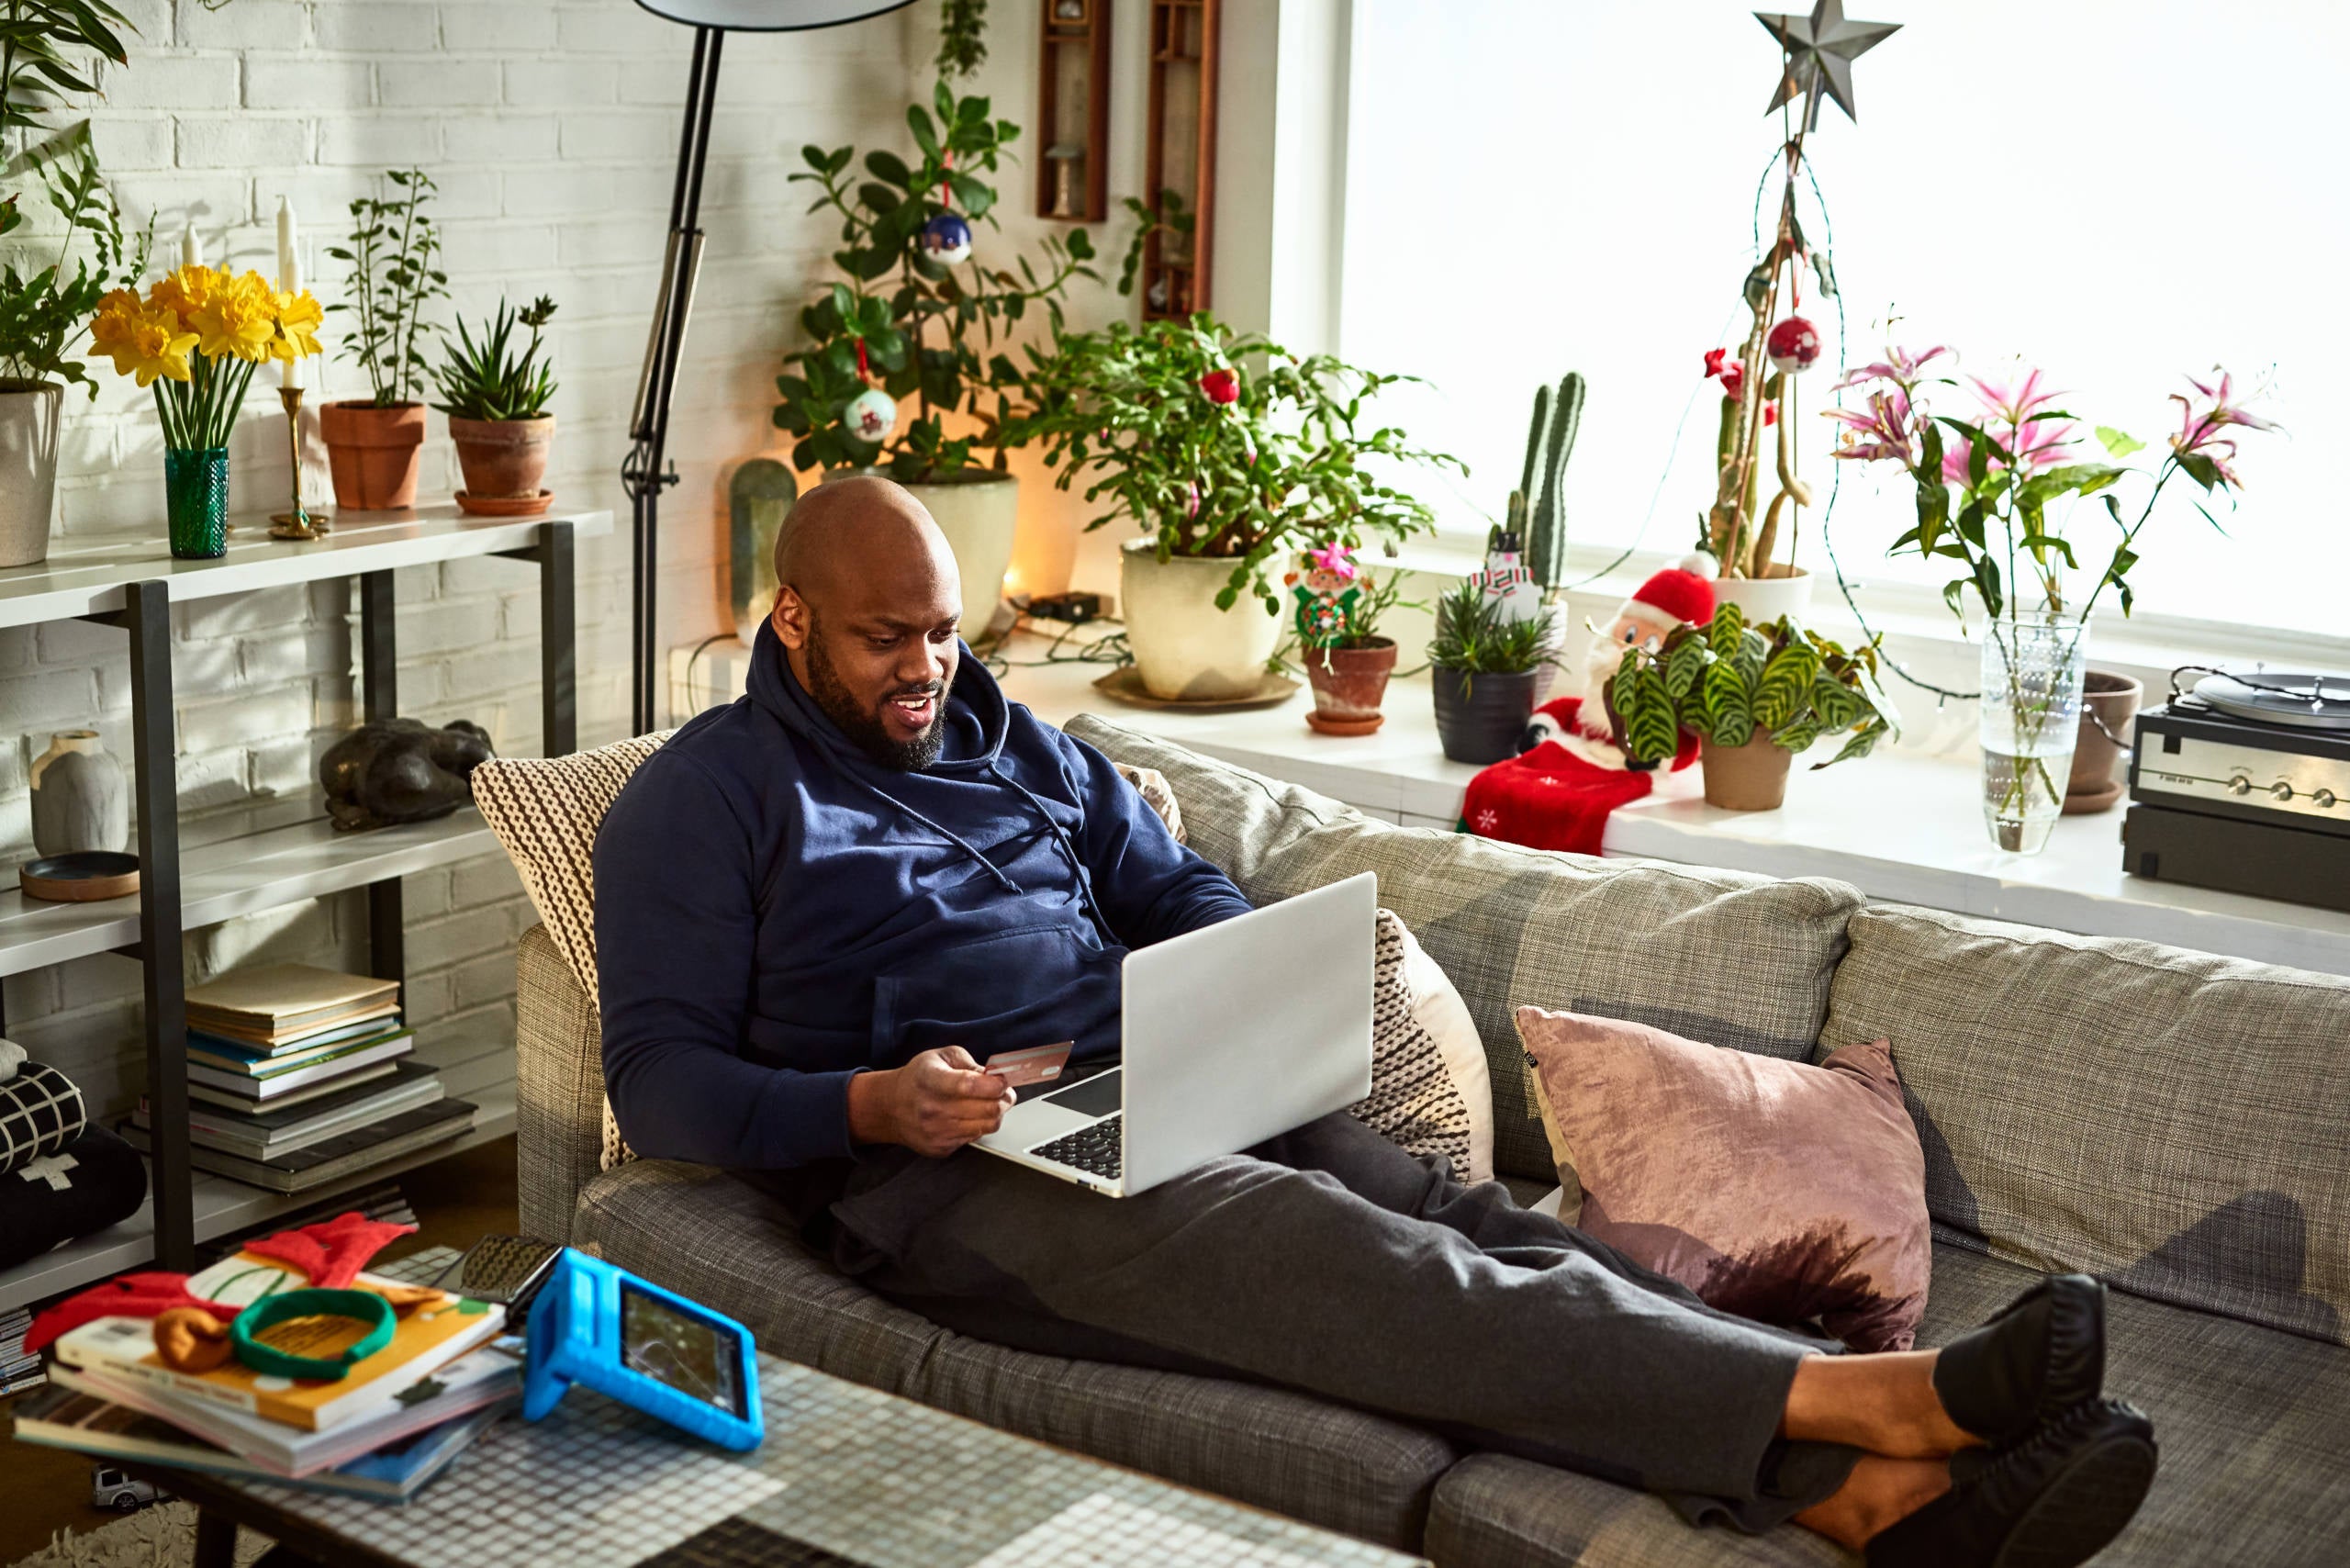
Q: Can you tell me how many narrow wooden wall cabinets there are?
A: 2